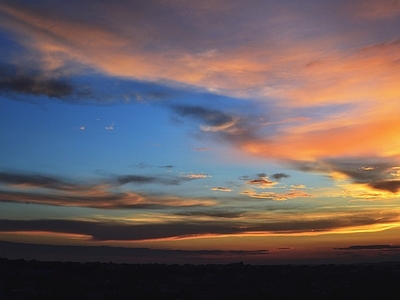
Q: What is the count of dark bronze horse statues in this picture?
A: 0